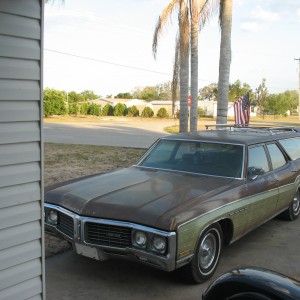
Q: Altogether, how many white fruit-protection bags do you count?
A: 0